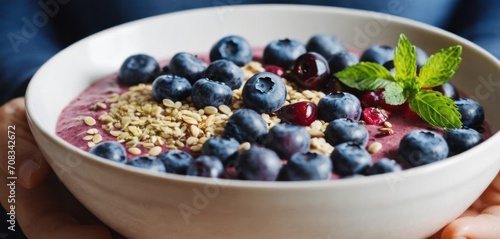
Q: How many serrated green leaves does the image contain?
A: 5